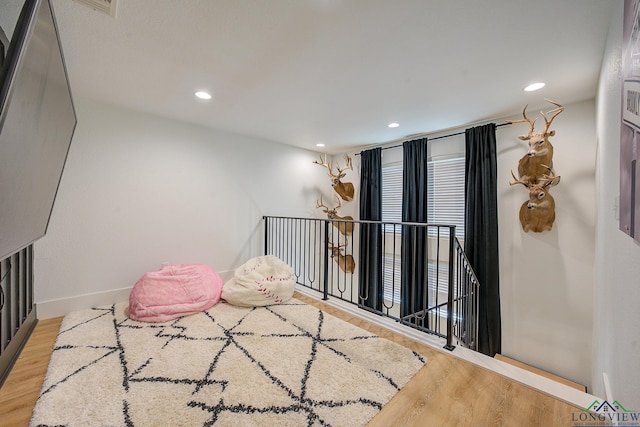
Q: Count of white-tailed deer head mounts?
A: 5